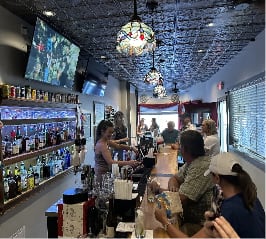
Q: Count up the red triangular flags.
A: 0